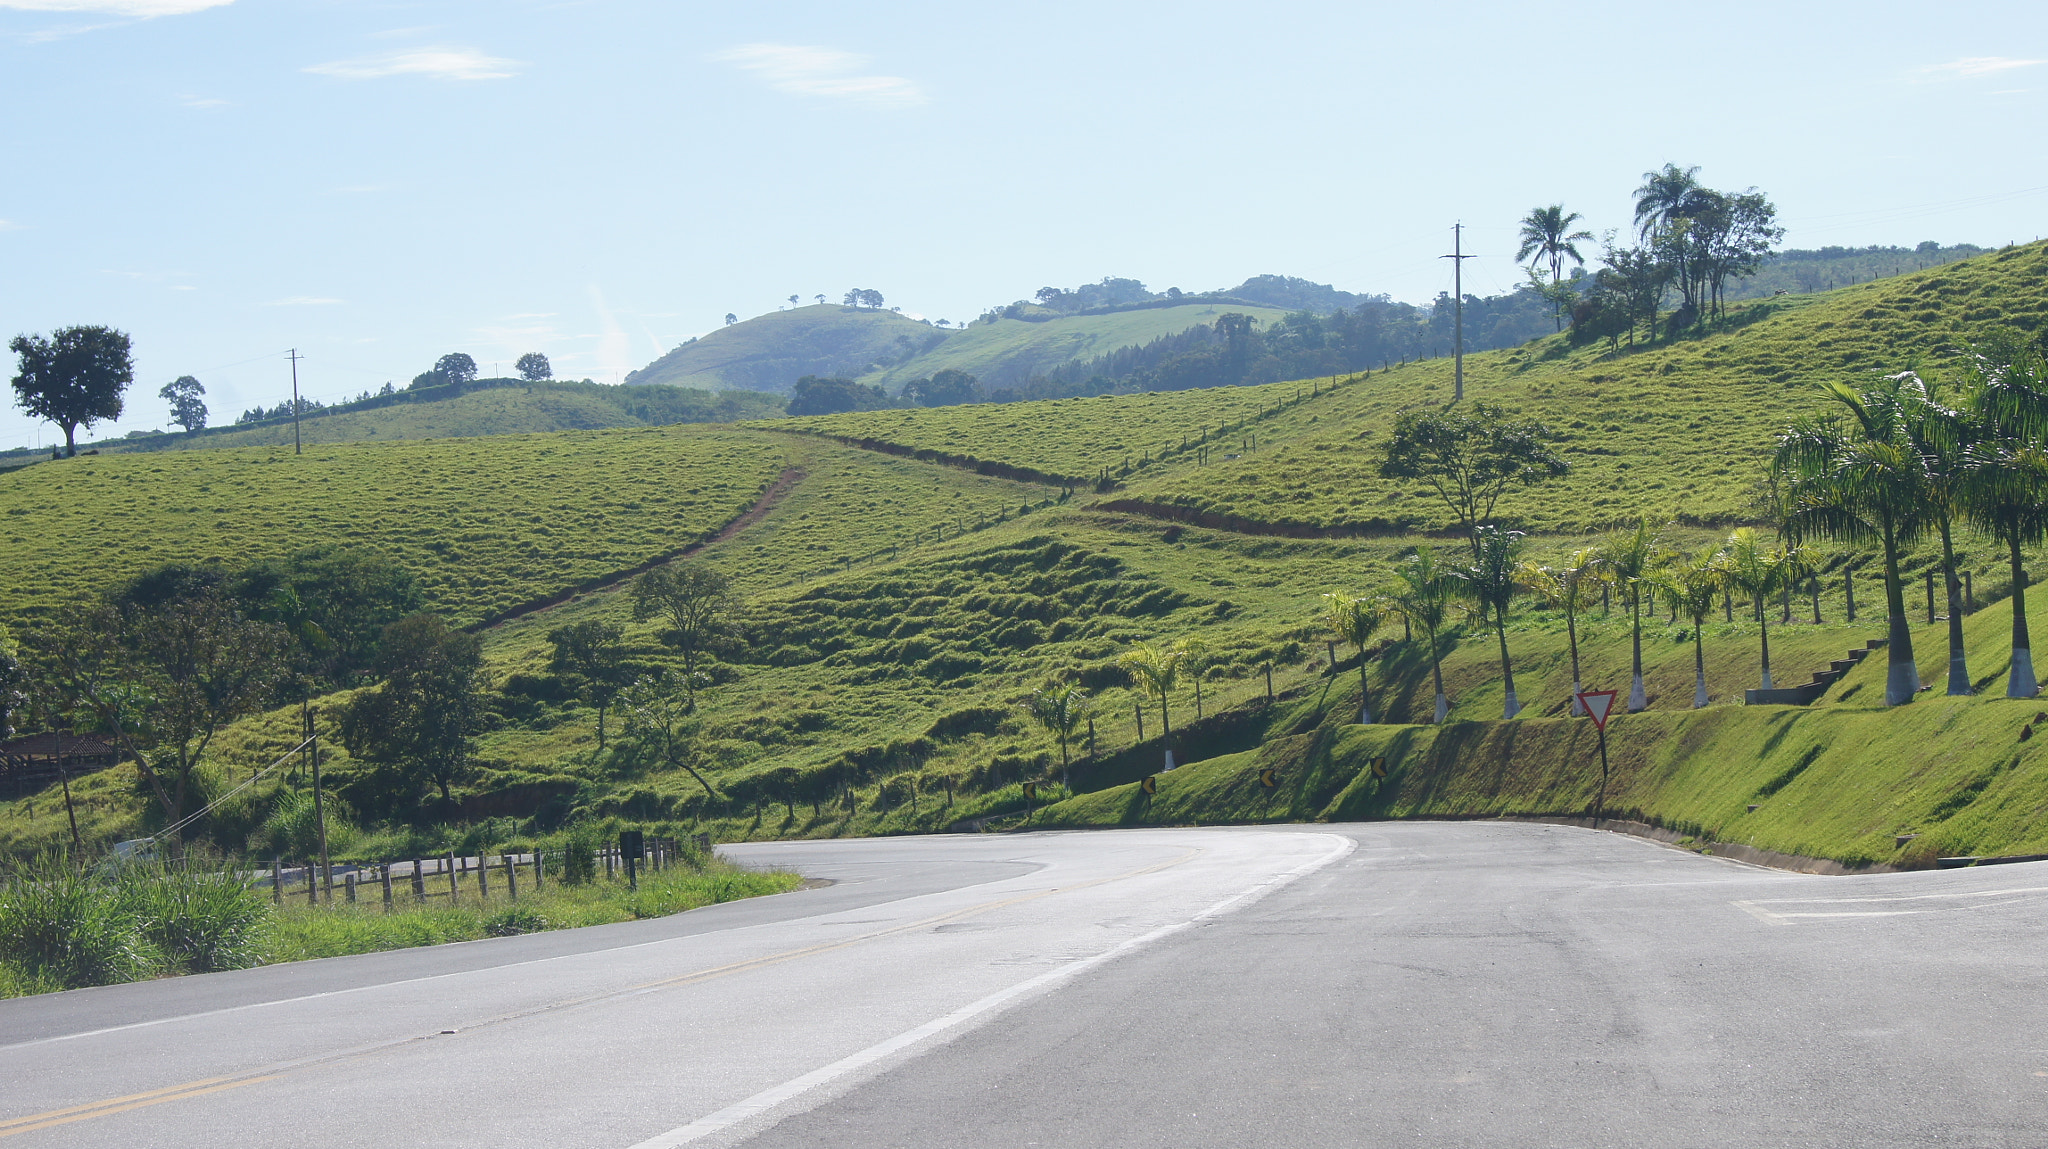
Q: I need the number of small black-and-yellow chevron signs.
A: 4